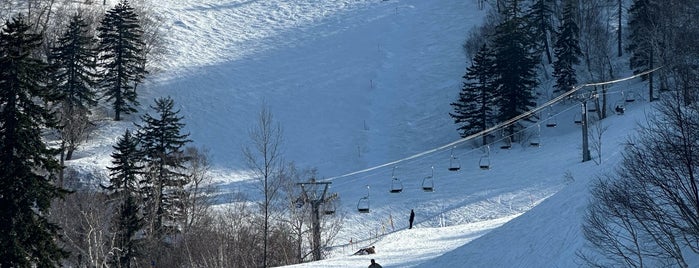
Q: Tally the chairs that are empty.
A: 12